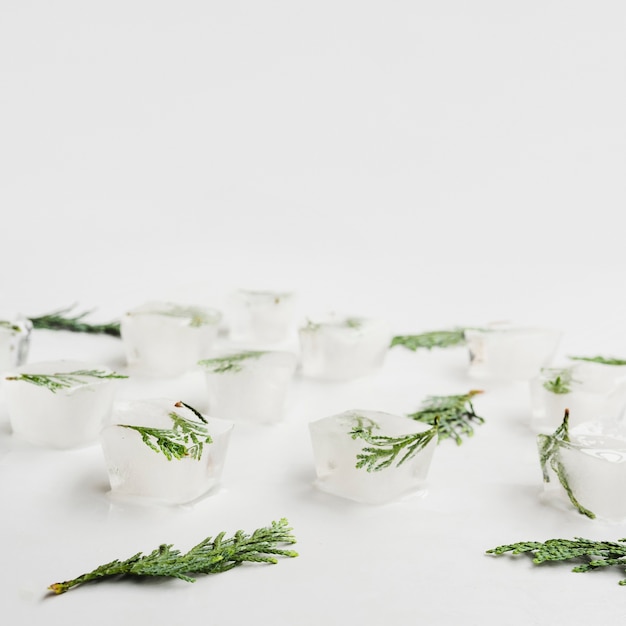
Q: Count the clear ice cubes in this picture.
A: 11